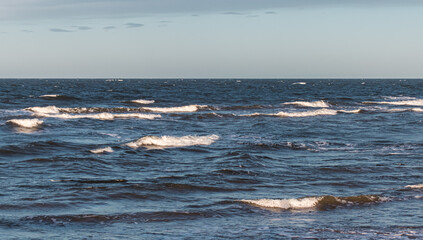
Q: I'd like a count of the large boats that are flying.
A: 0